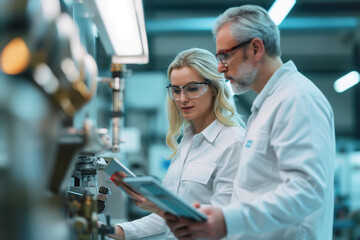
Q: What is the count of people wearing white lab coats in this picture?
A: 2